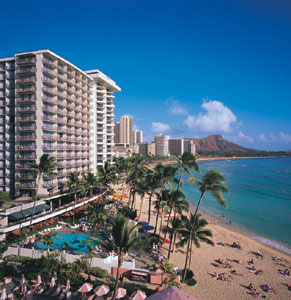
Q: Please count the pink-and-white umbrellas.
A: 4